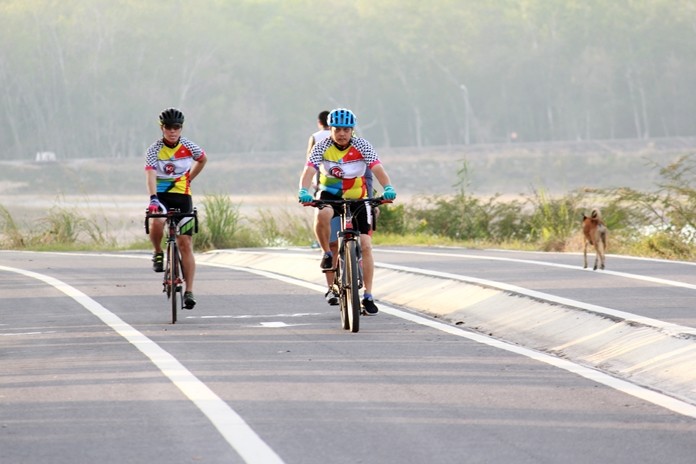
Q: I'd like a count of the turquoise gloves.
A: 2